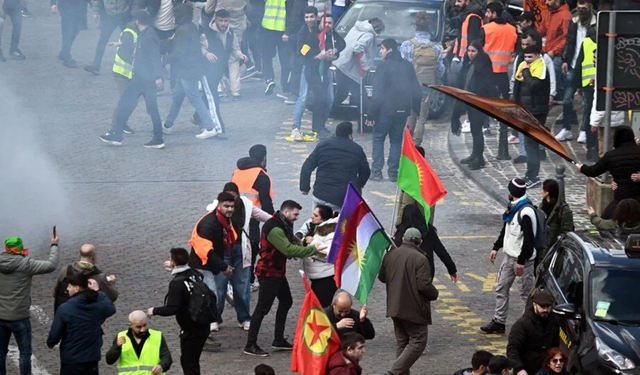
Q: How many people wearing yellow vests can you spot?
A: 4